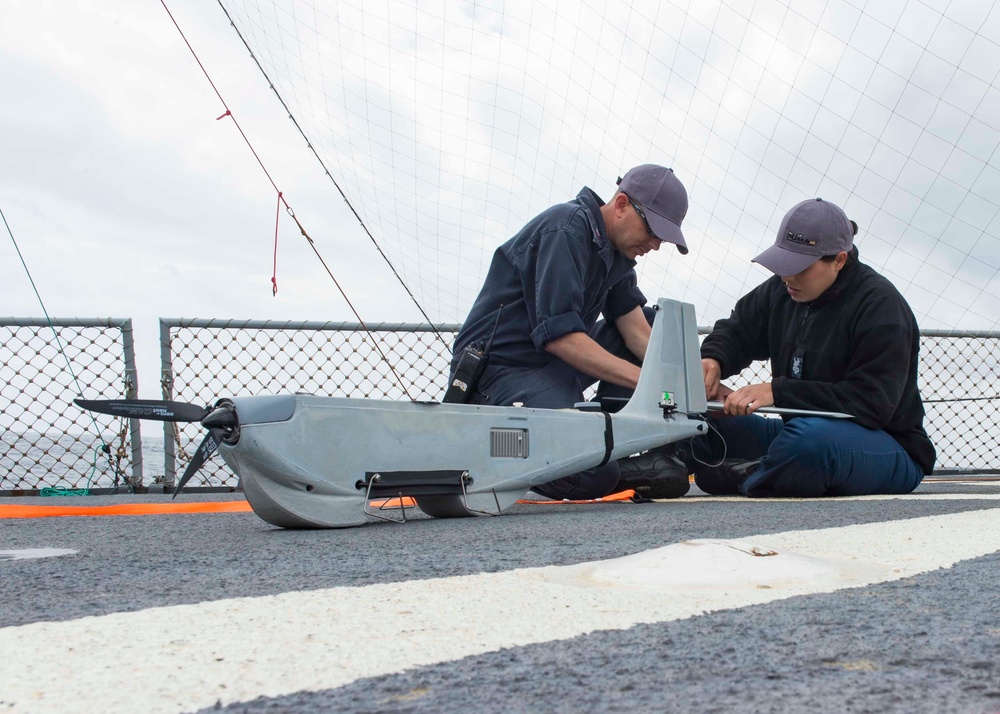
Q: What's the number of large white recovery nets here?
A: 1